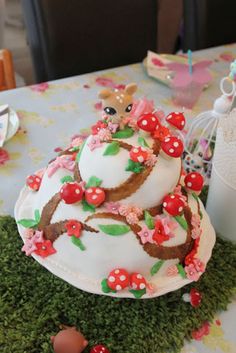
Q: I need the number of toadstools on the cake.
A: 11